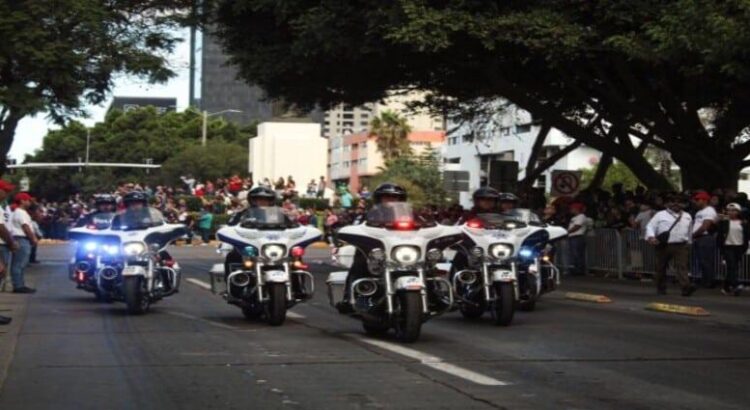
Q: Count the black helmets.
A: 6